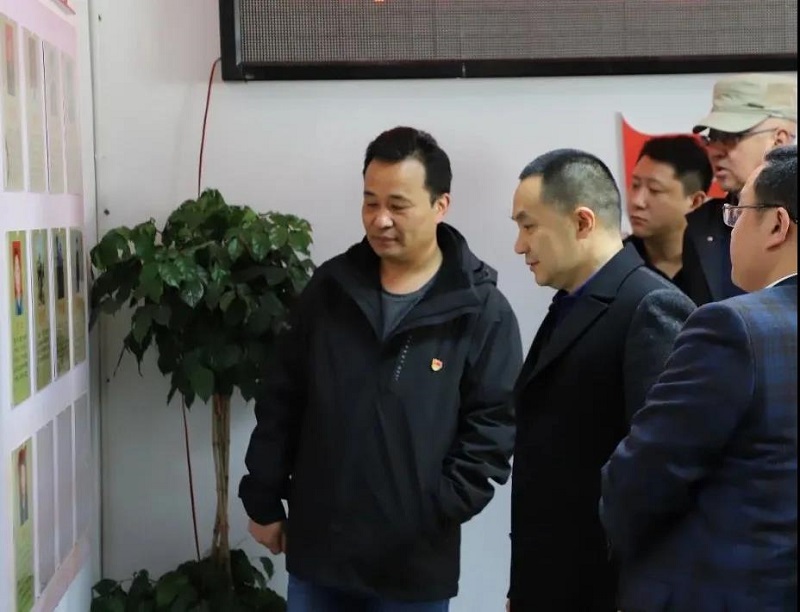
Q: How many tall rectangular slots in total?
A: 12